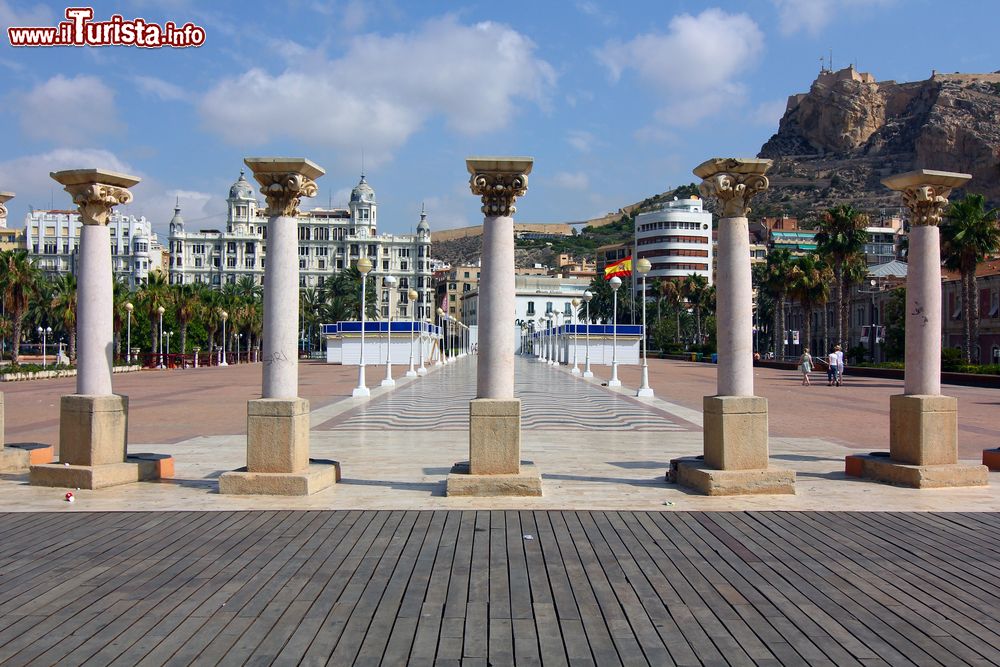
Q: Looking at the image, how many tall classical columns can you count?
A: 5